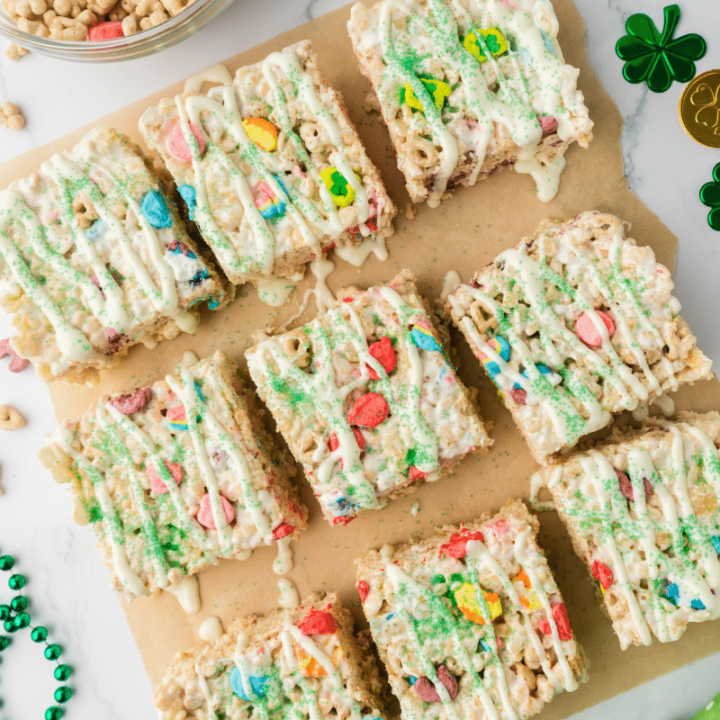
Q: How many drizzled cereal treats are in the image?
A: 9